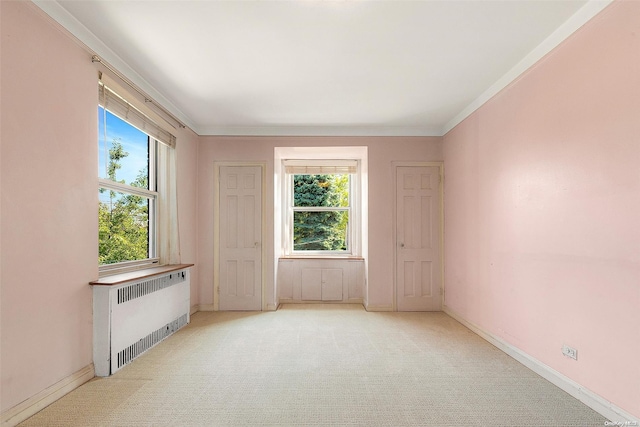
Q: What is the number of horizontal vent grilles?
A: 2